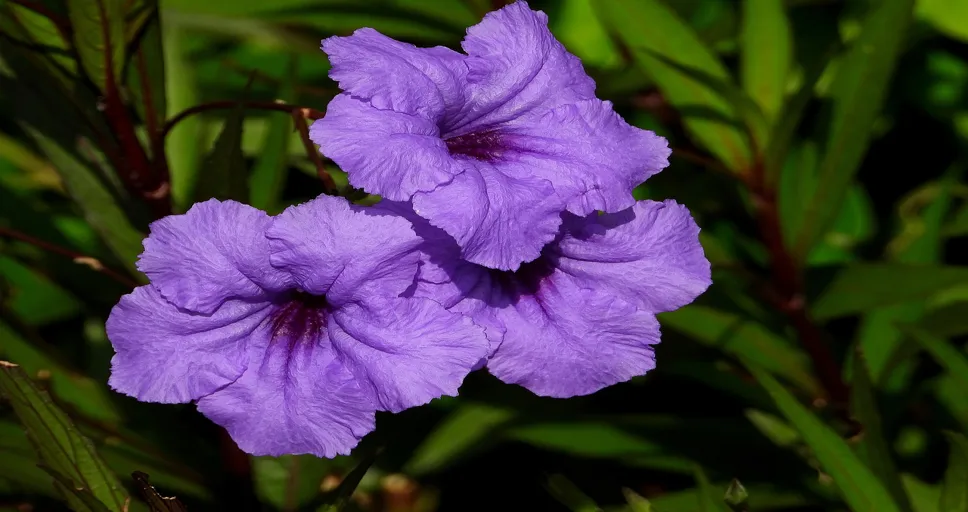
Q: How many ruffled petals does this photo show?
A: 15